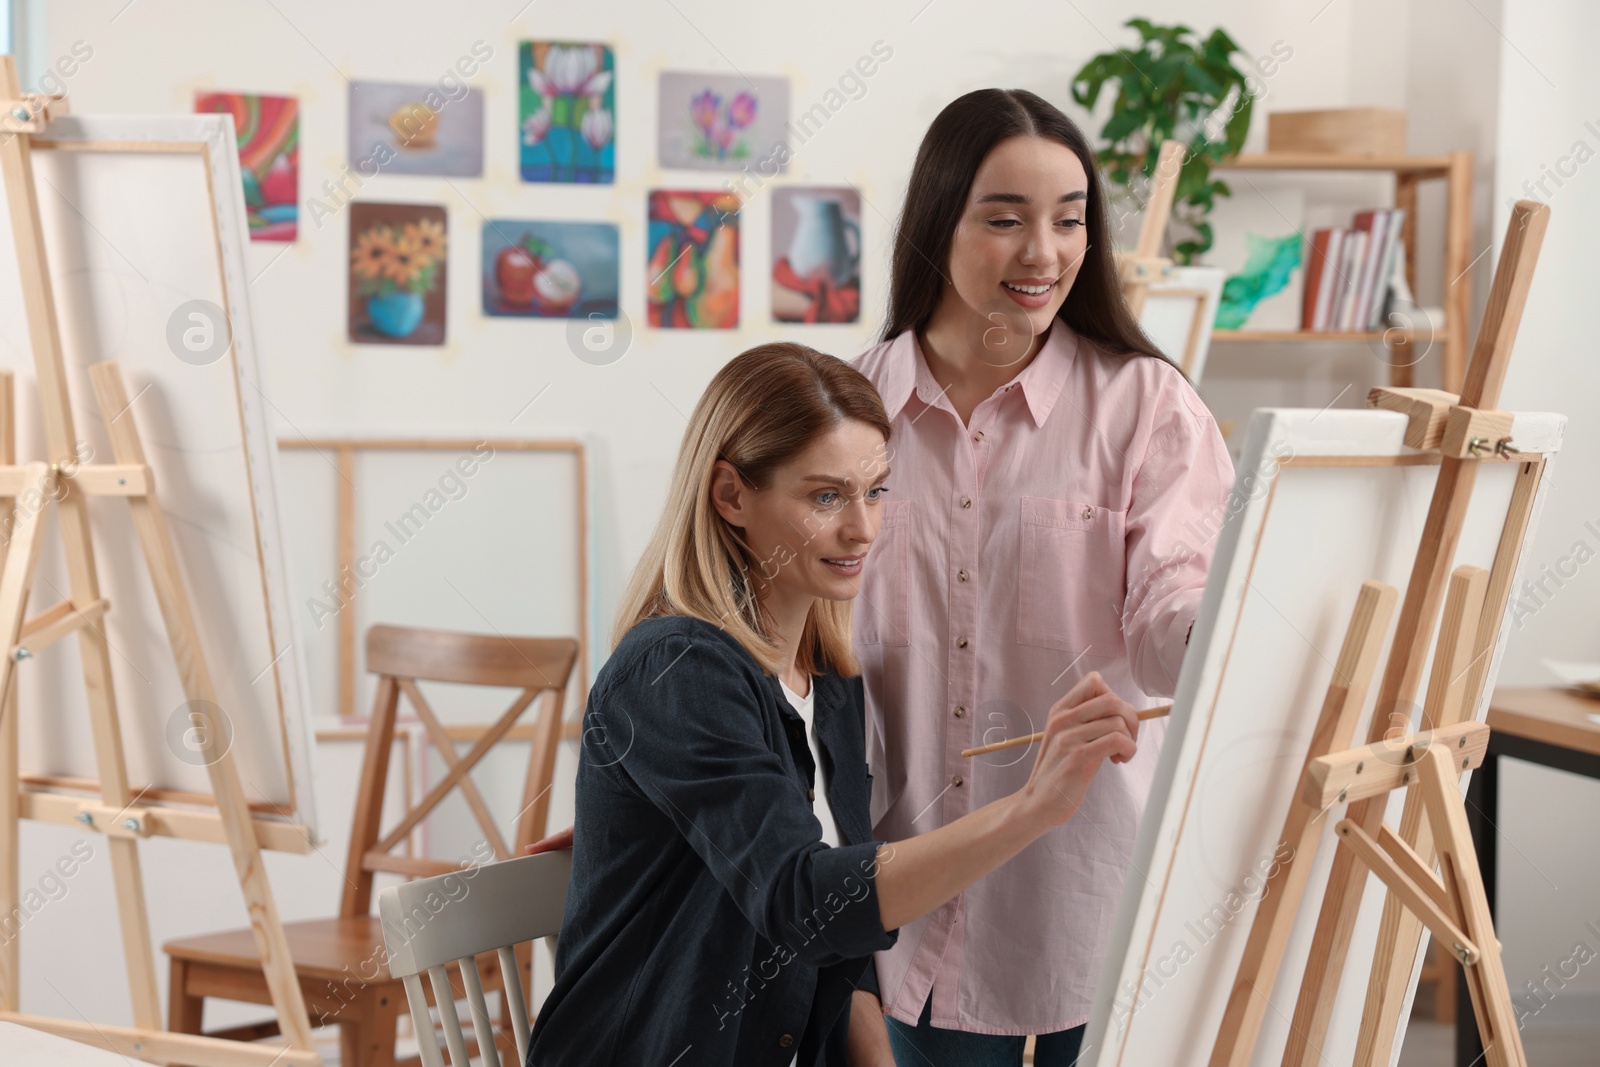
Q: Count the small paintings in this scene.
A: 8